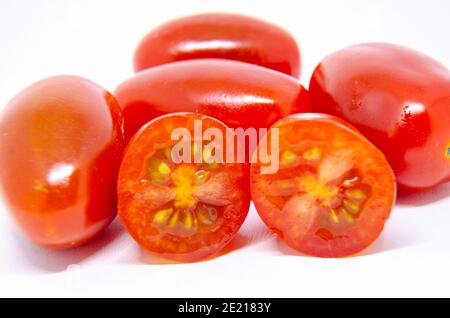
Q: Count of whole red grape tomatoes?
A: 4